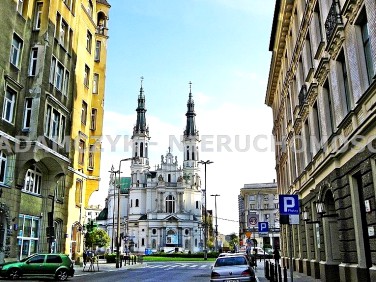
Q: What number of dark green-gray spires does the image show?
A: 2